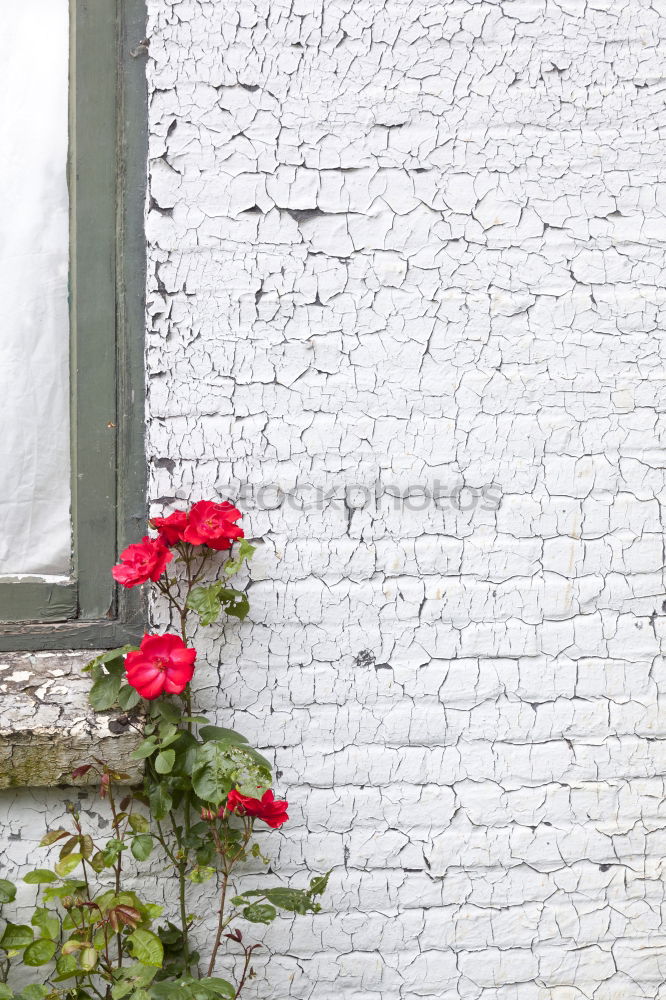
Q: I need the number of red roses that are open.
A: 5